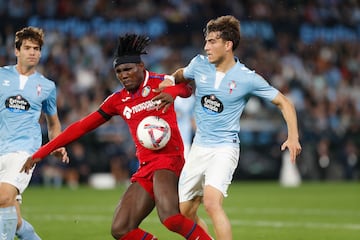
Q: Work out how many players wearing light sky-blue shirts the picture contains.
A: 2